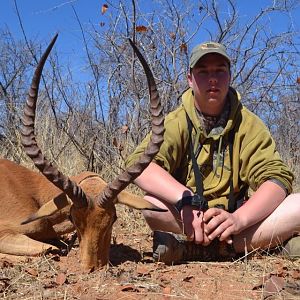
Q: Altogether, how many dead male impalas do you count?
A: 1